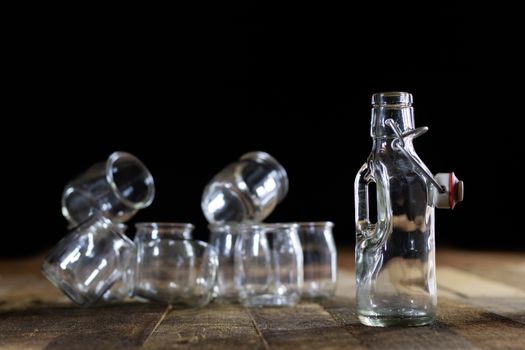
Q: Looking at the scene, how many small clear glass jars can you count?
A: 9